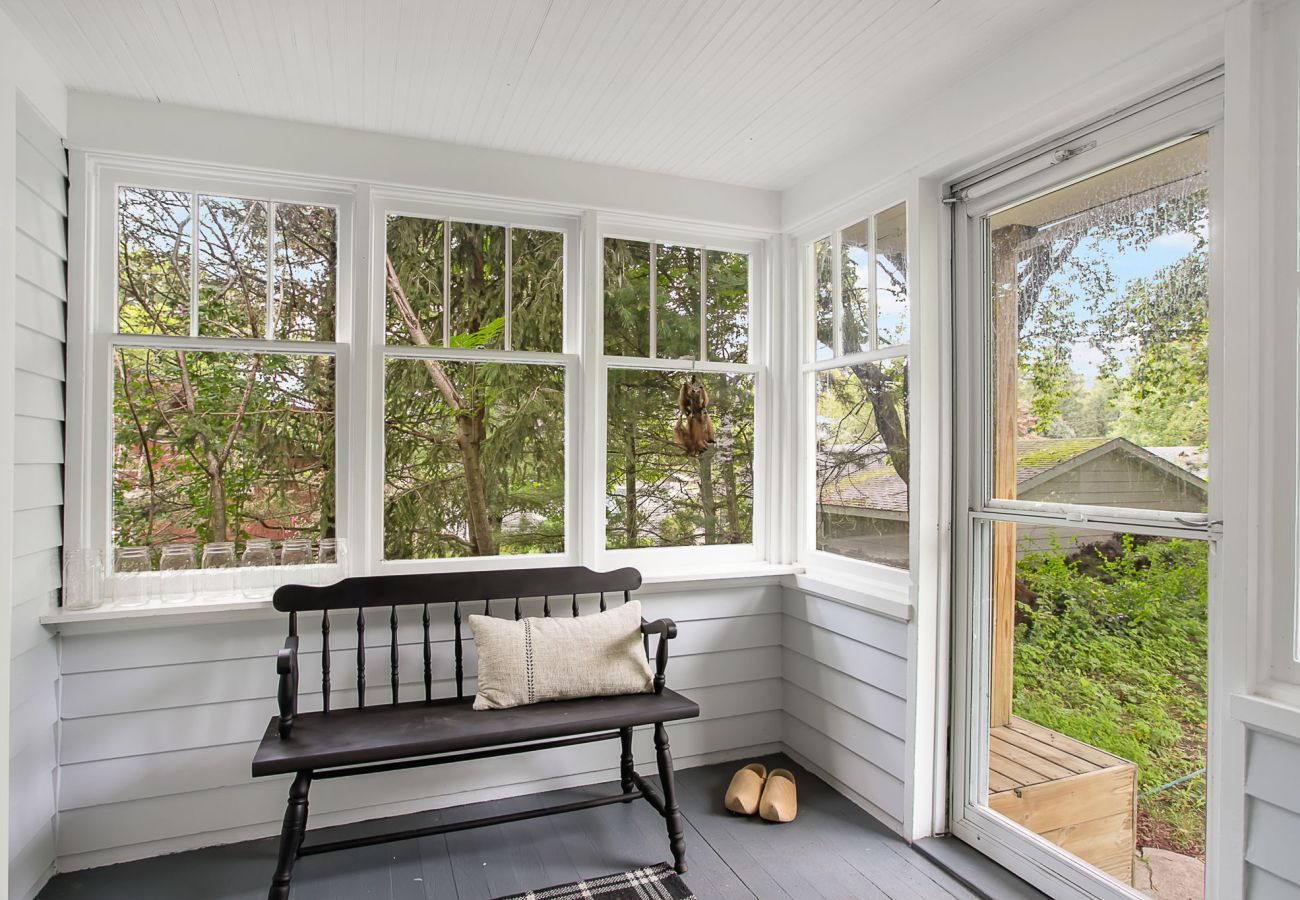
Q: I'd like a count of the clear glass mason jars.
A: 7